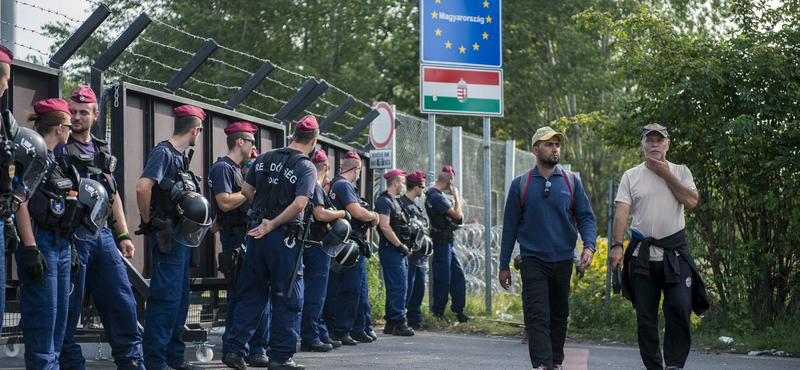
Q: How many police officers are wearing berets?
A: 12